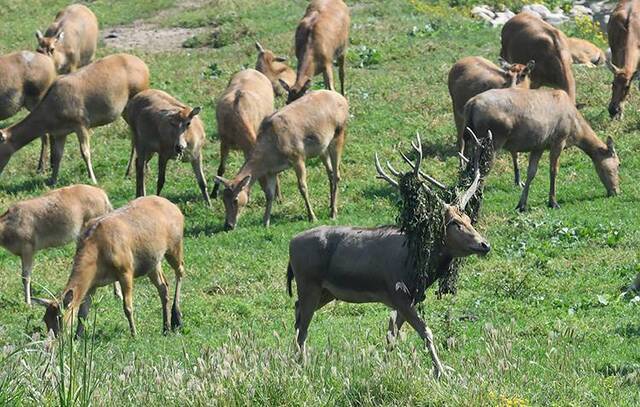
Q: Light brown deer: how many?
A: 15